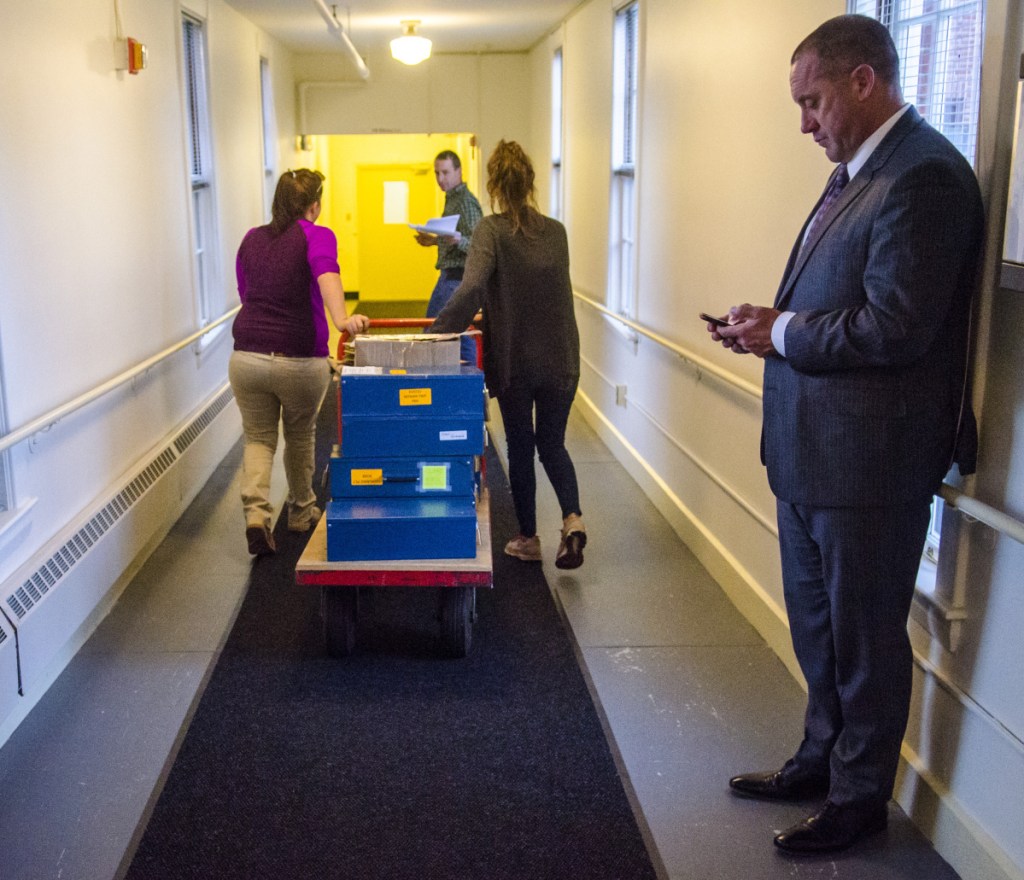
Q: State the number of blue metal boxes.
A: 4